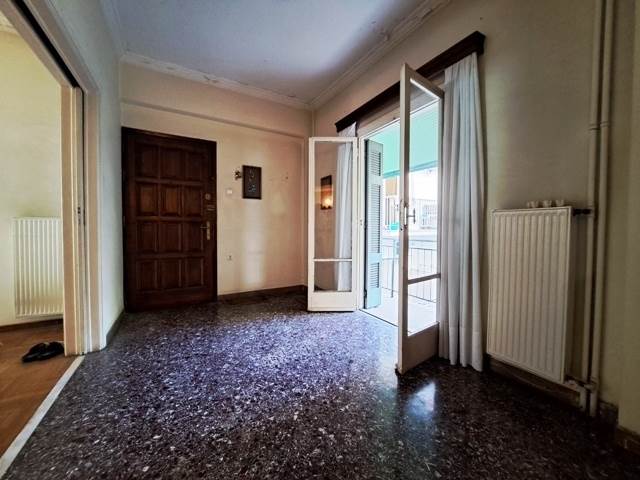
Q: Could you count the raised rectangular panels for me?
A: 12